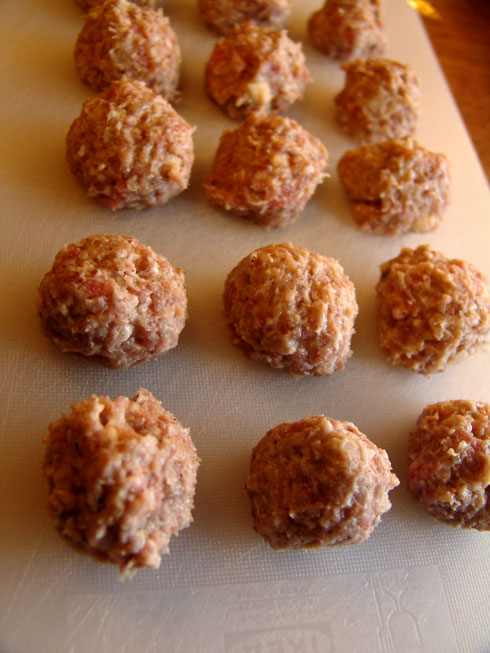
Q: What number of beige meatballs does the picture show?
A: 15